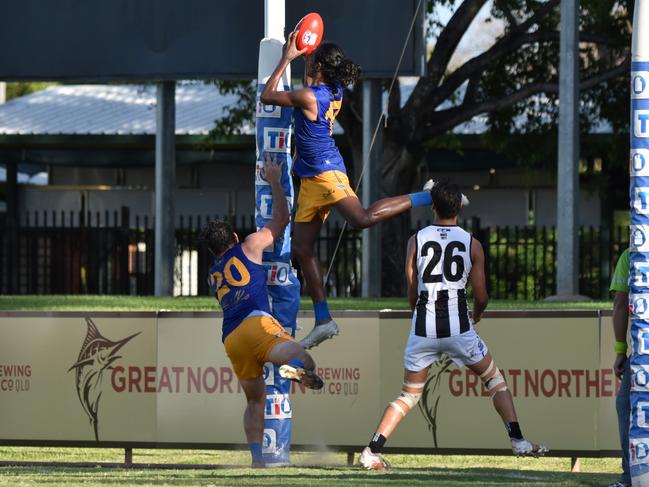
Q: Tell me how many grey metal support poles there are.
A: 3